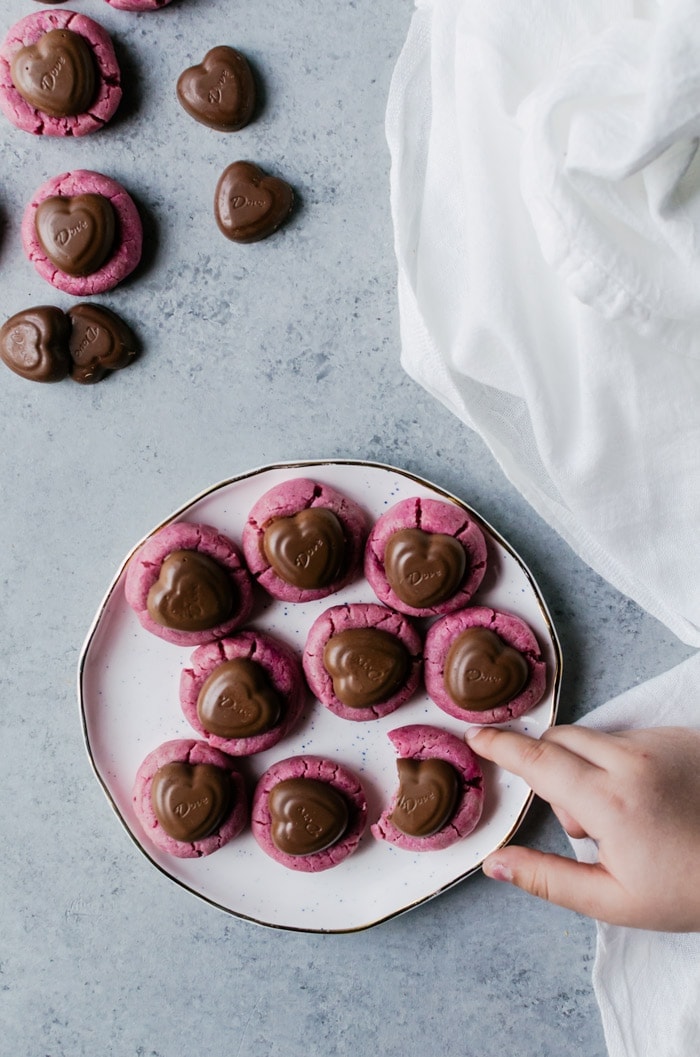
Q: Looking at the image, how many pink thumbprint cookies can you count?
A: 12